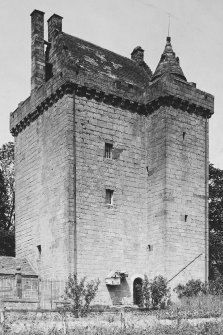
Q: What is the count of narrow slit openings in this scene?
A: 5